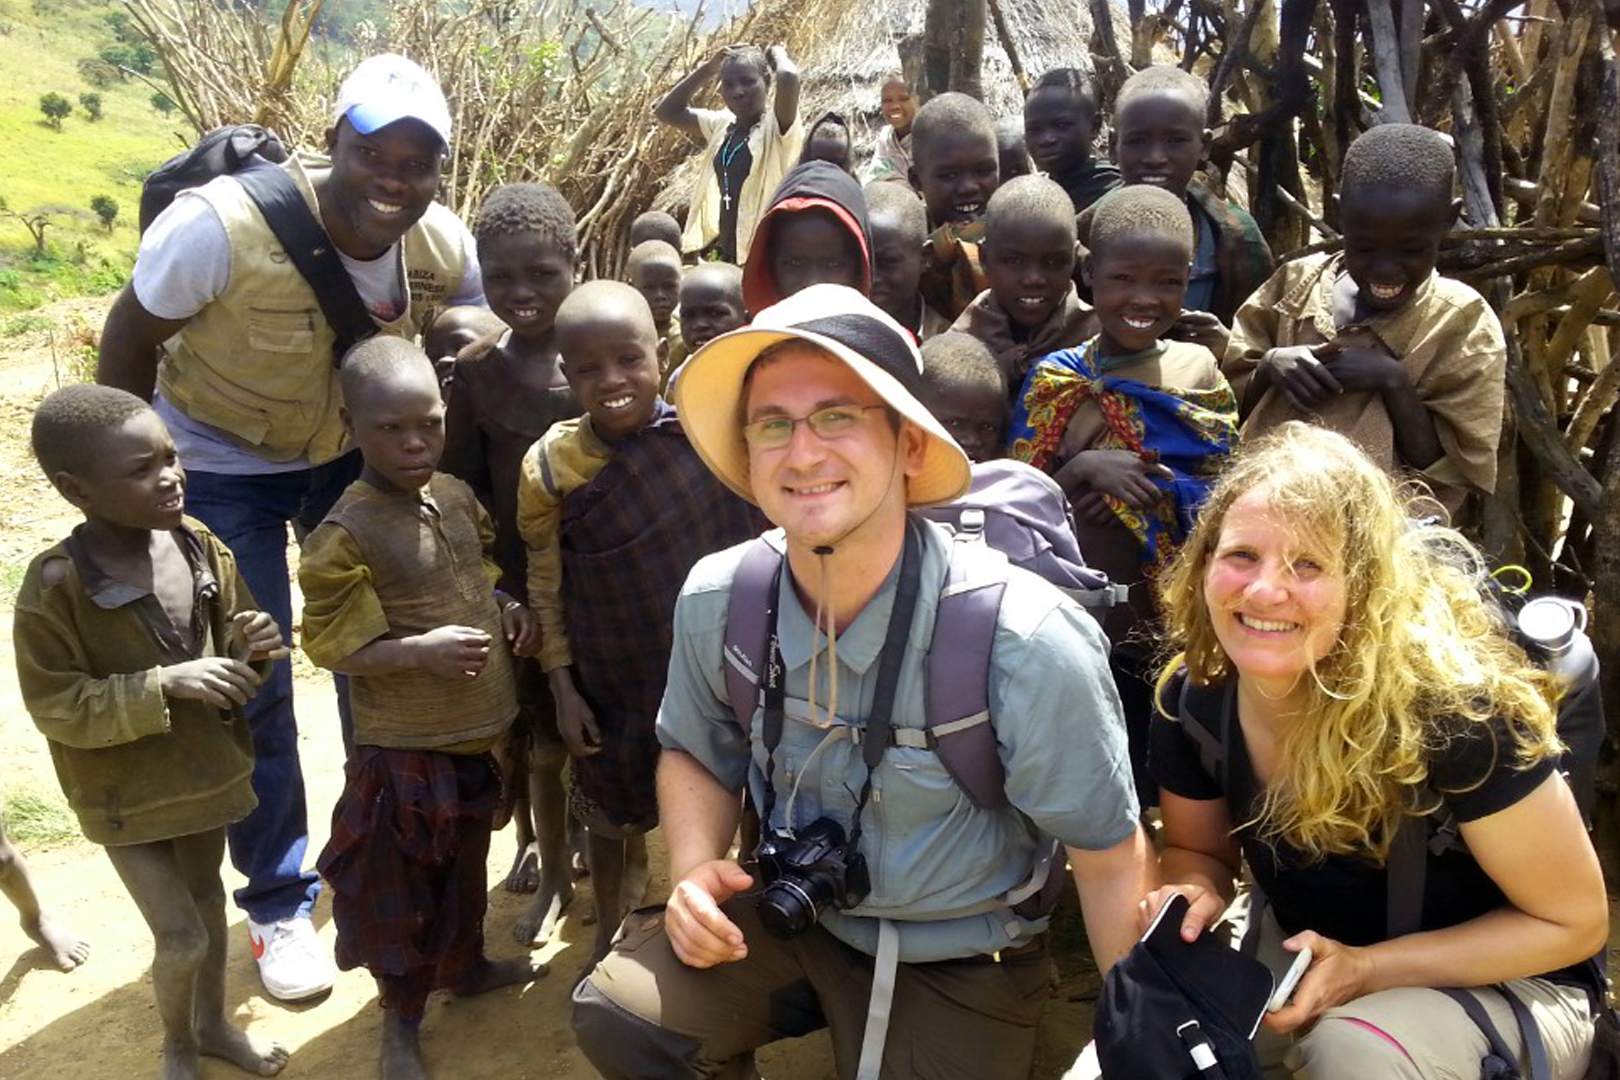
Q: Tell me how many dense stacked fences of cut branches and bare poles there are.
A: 2